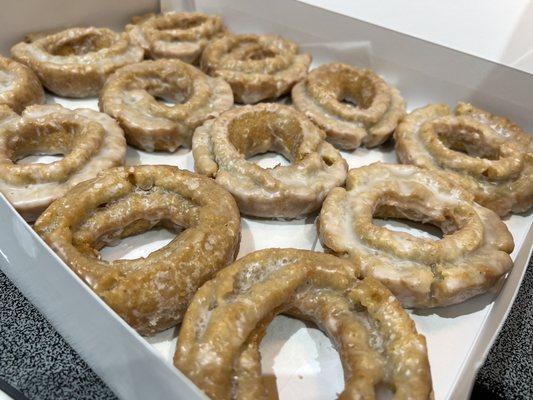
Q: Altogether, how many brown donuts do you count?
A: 12